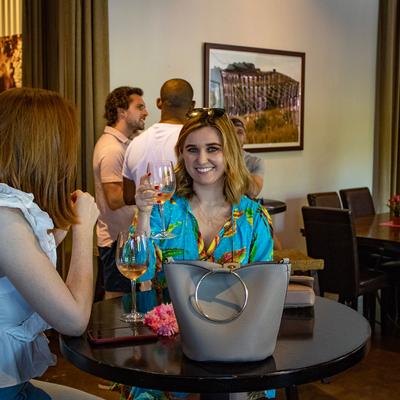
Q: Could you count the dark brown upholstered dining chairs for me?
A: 3